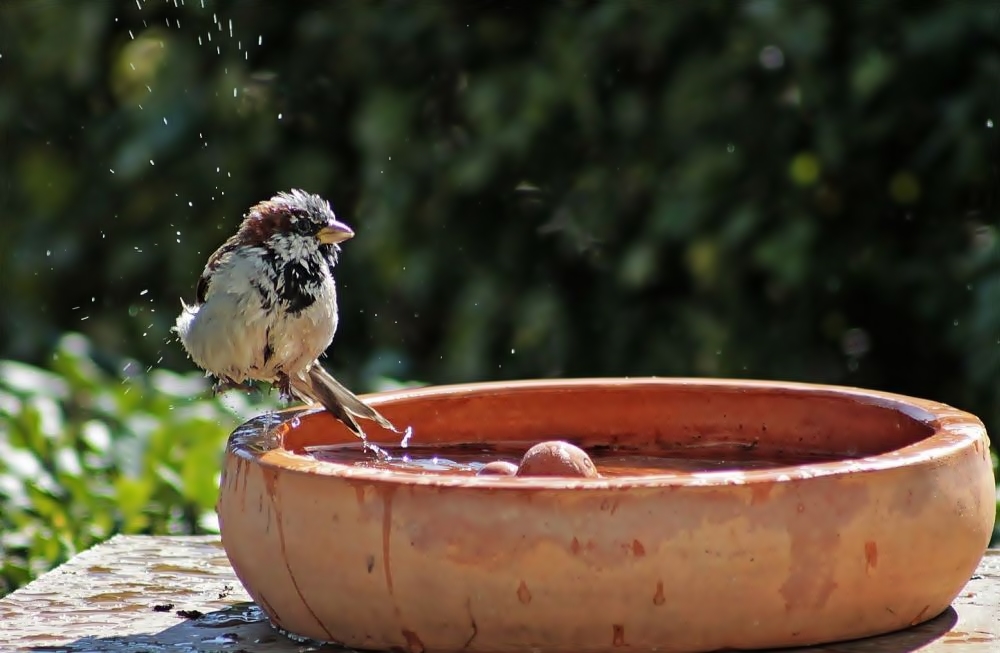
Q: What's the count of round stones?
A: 2